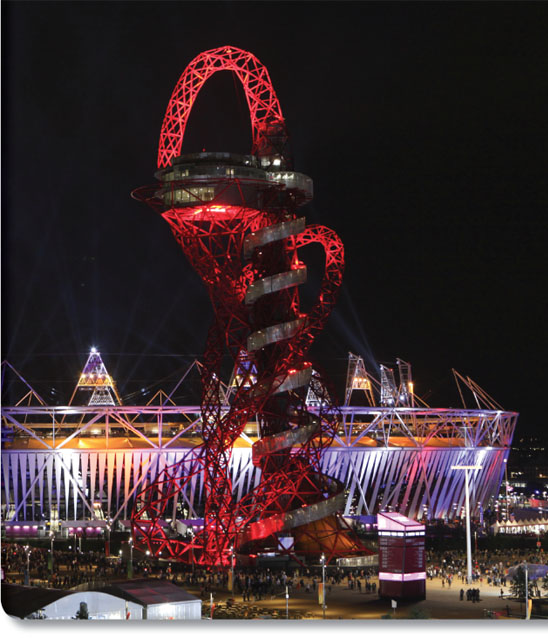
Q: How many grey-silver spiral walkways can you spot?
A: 6